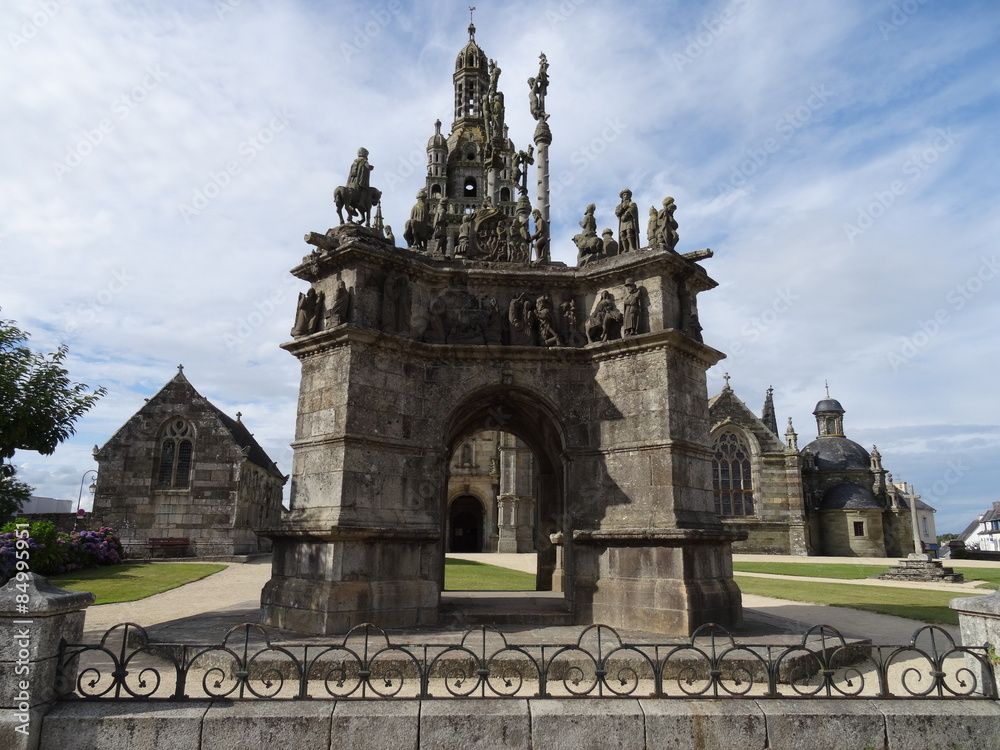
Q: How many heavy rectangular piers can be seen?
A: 2